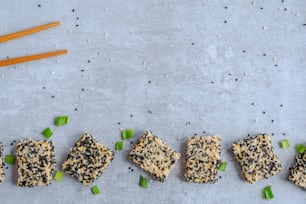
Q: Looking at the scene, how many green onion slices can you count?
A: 12